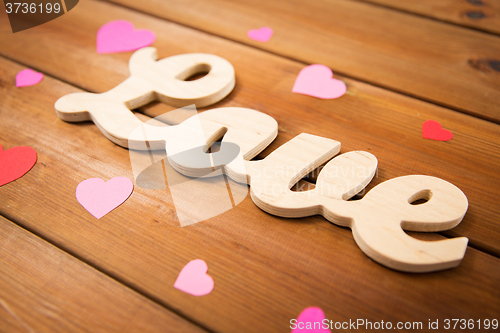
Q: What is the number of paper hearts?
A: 9